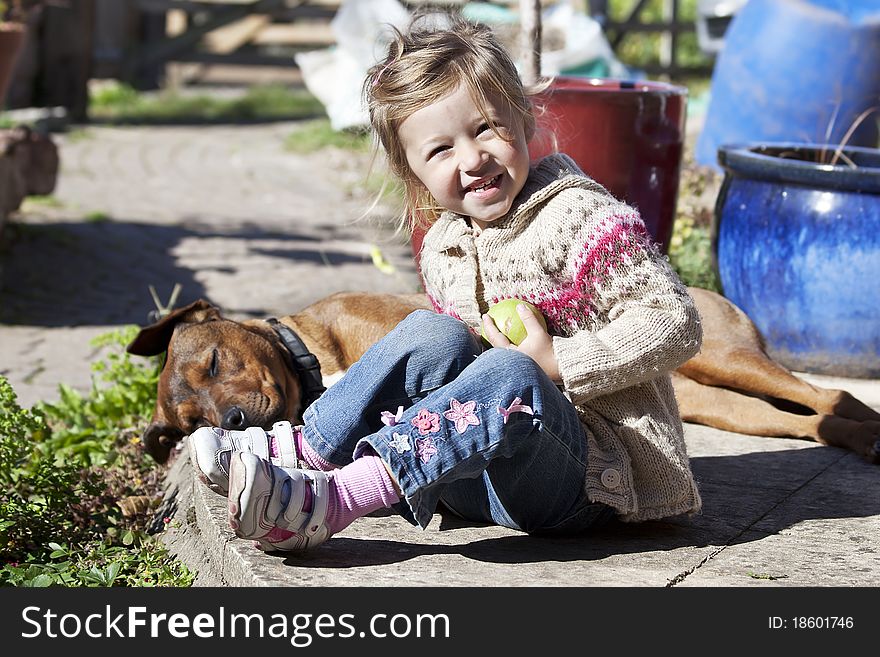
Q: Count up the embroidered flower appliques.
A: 4